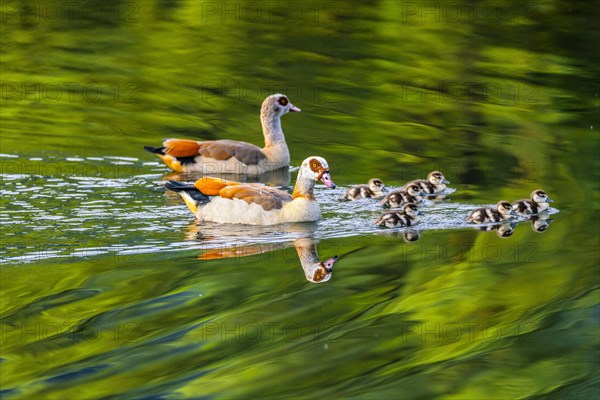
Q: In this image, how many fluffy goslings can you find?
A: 6